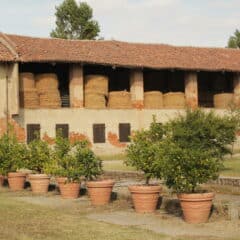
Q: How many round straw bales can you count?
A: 10